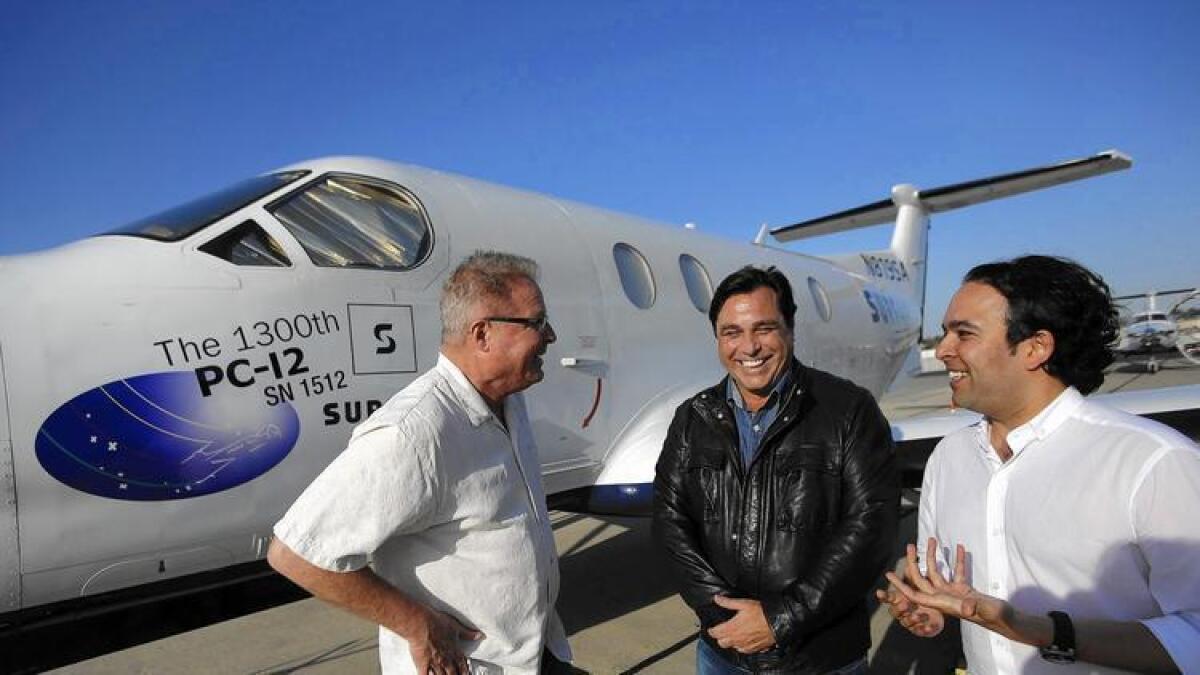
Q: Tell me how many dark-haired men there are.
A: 2